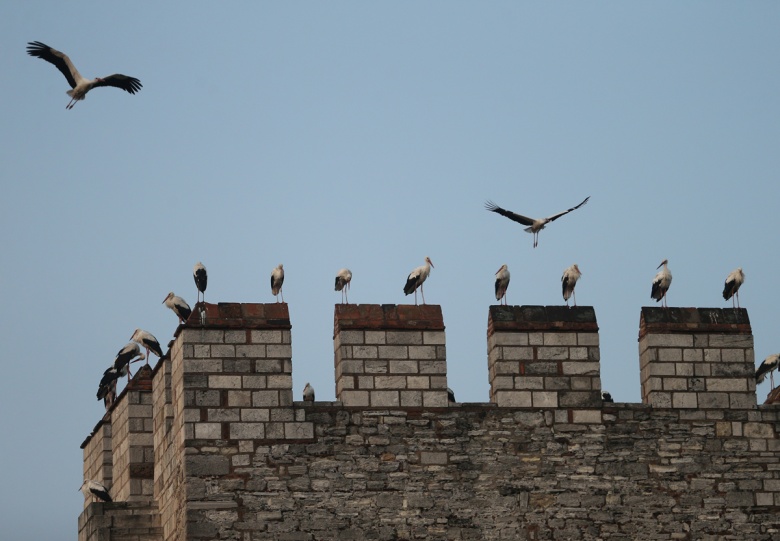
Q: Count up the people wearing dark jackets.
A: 0